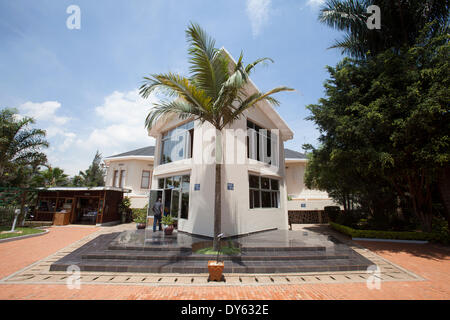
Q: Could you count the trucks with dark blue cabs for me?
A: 0